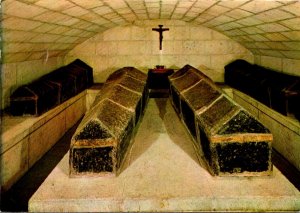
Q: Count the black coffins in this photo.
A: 4